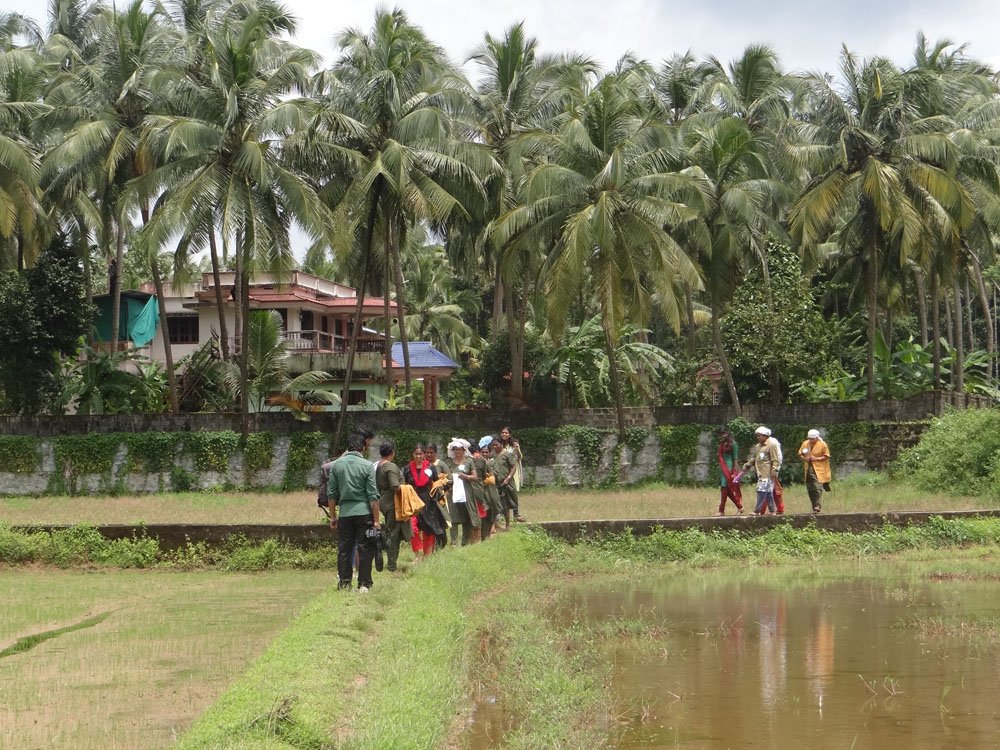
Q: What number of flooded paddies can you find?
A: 1